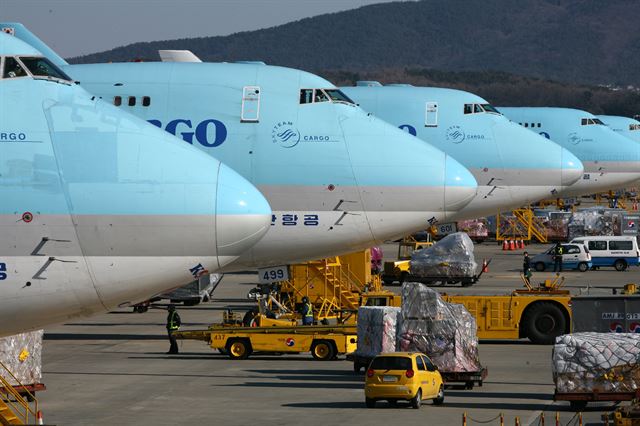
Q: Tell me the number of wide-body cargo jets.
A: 5